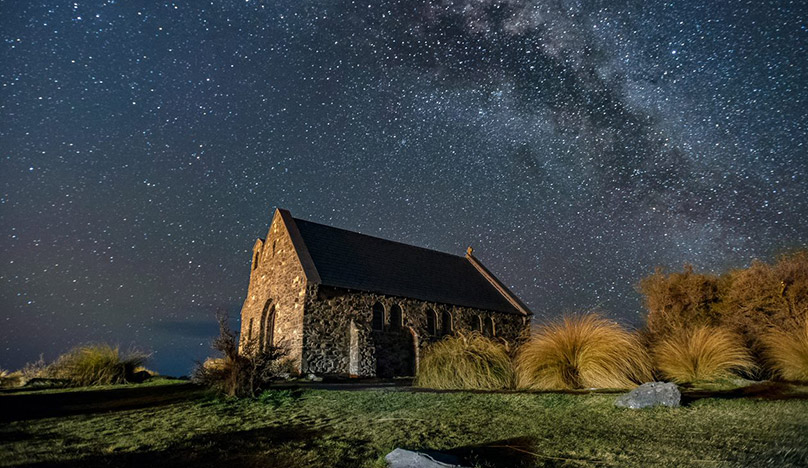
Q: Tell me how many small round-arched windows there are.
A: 6